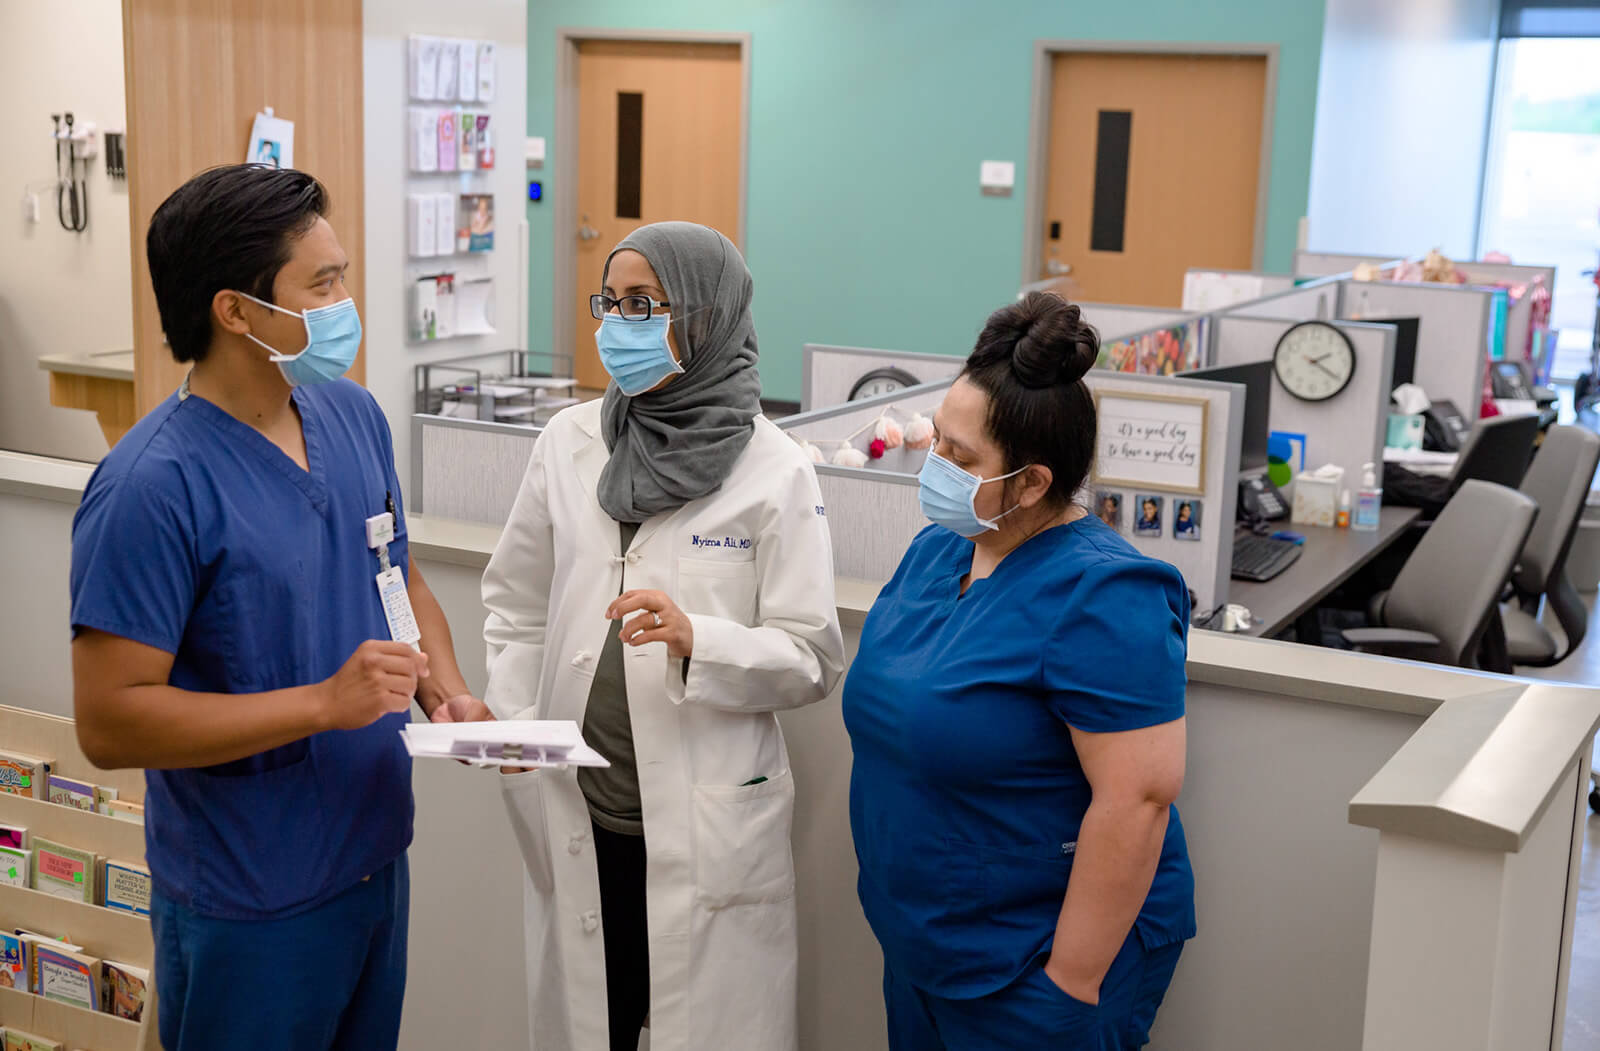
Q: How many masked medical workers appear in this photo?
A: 3